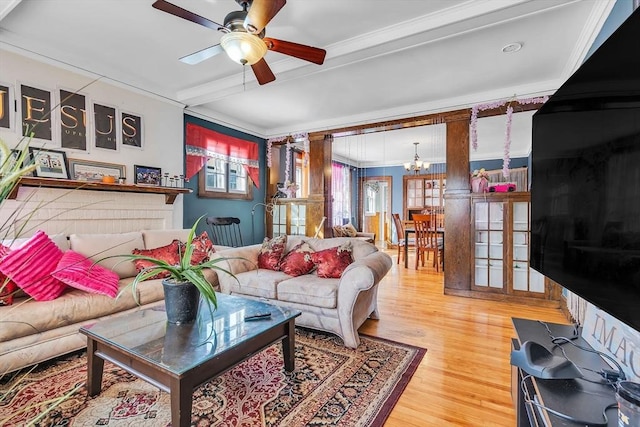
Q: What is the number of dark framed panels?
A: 5